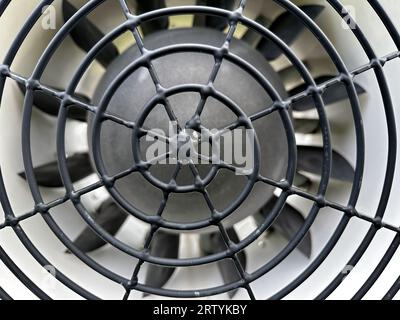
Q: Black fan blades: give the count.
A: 12